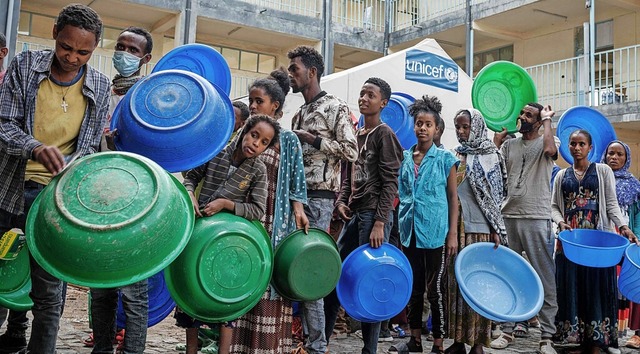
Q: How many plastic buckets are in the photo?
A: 14